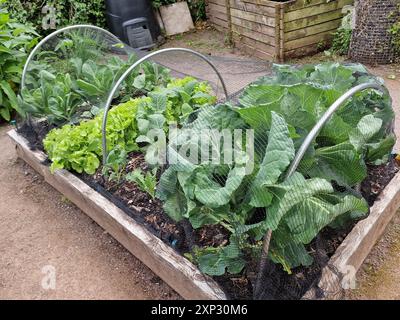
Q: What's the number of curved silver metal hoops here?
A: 3